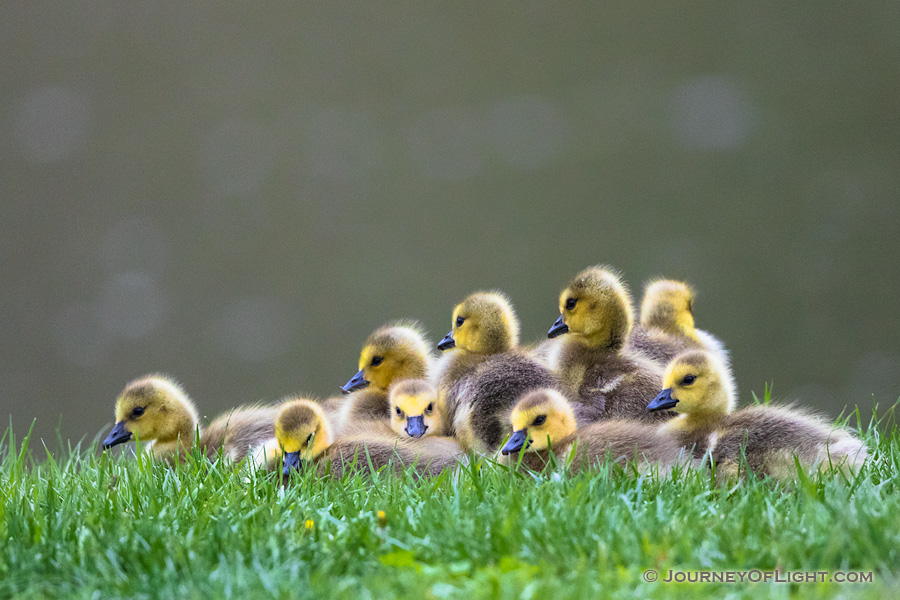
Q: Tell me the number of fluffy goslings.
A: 9